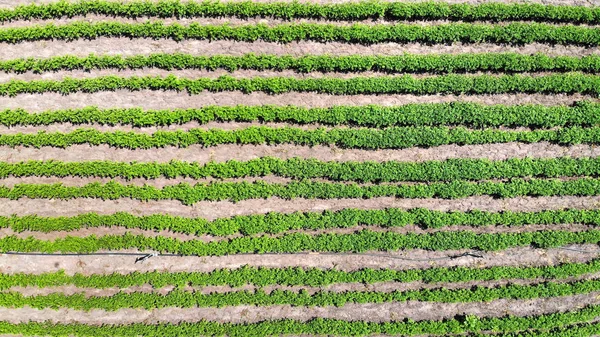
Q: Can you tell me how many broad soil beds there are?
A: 6